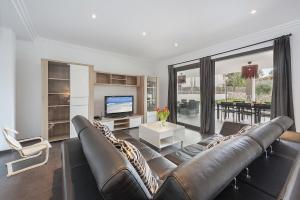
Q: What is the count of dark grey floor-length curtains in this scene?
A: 3